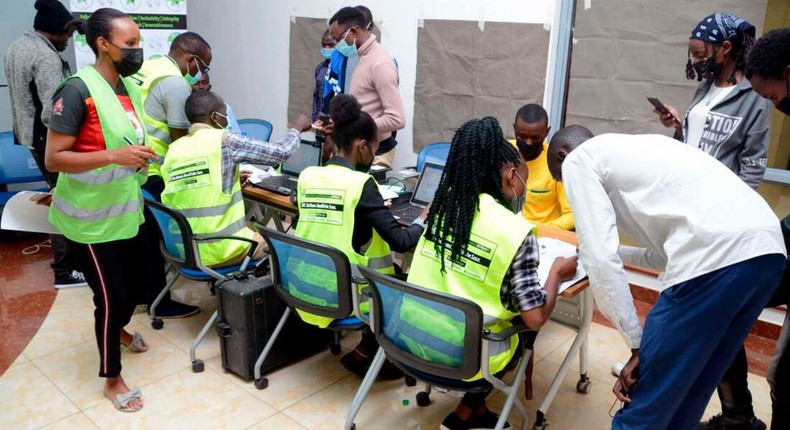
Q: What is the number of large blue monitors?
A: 0